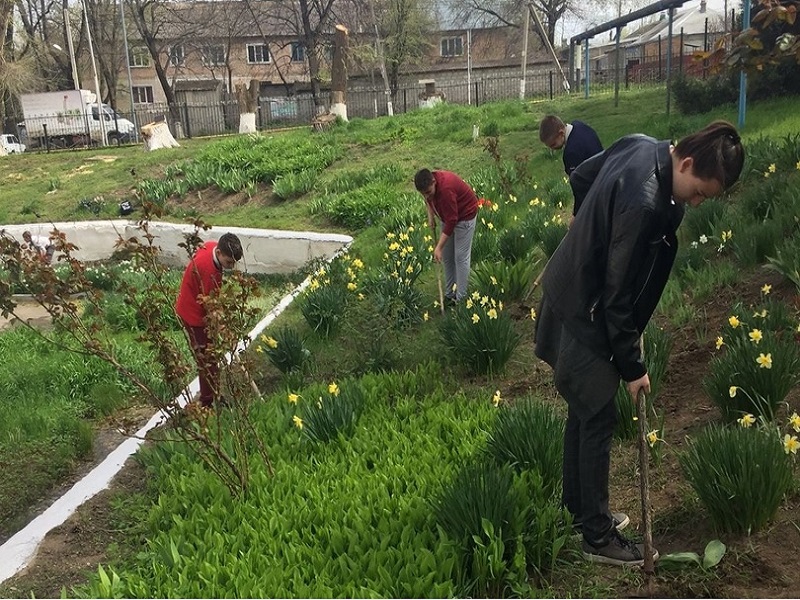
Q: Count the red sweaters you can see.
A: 2